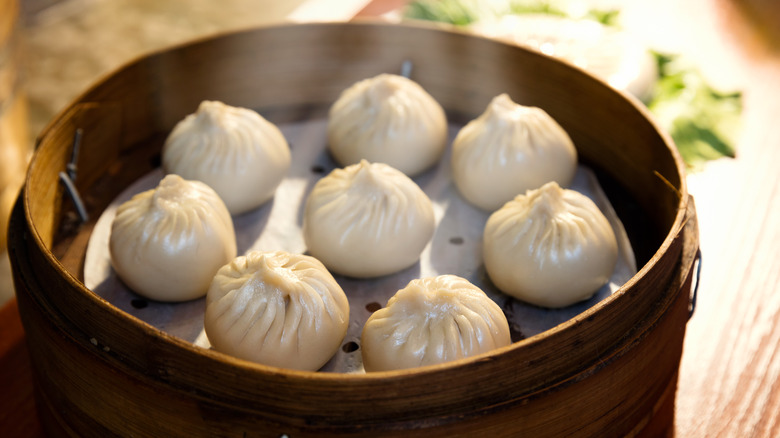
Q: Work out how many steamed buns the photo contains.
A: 8